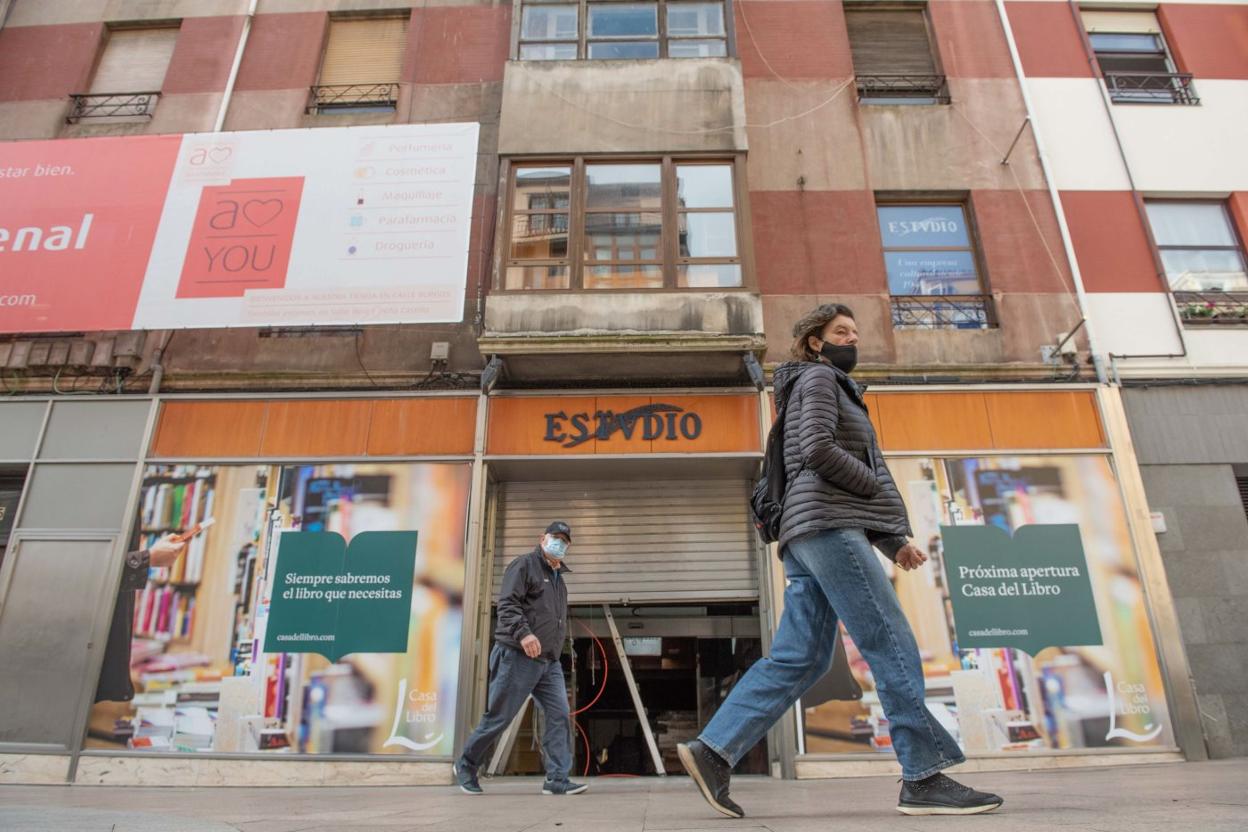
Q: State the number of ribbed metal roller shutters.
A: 1